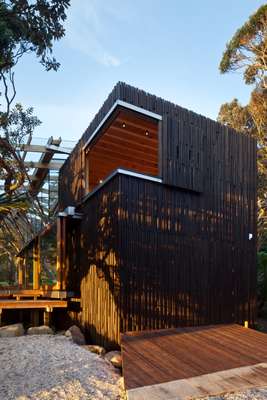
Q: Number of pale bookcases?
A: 0